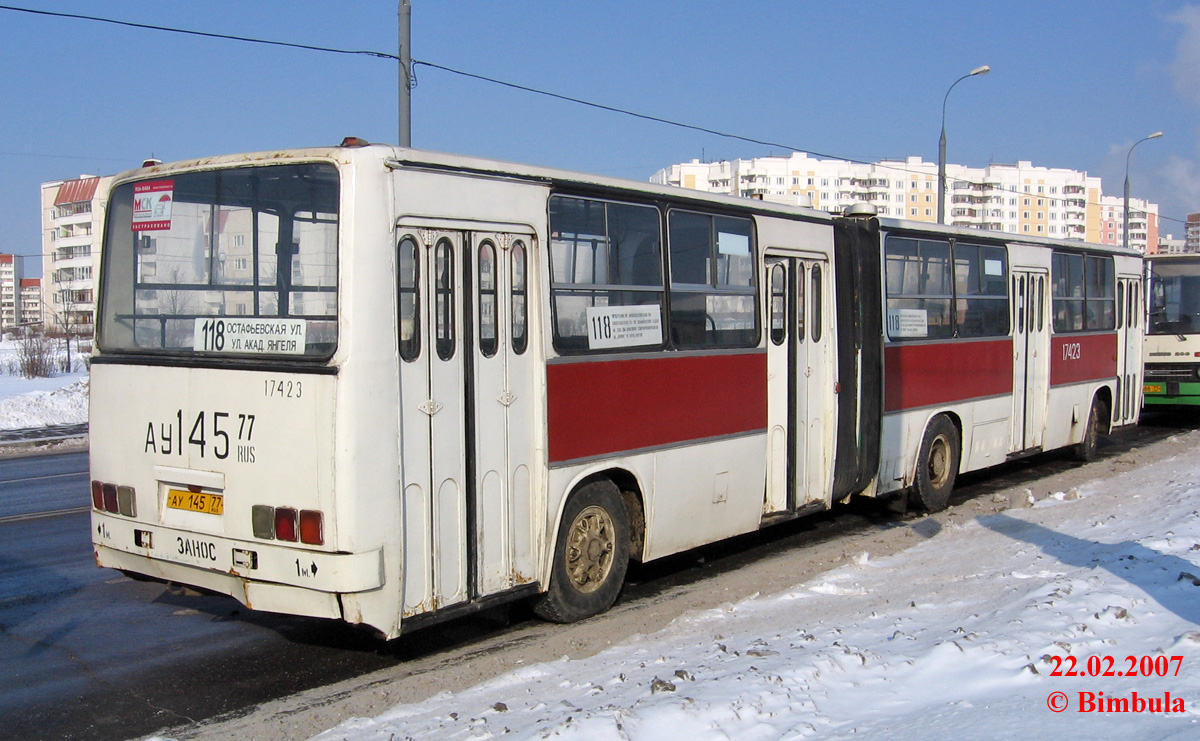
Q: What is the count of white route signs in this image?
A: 3